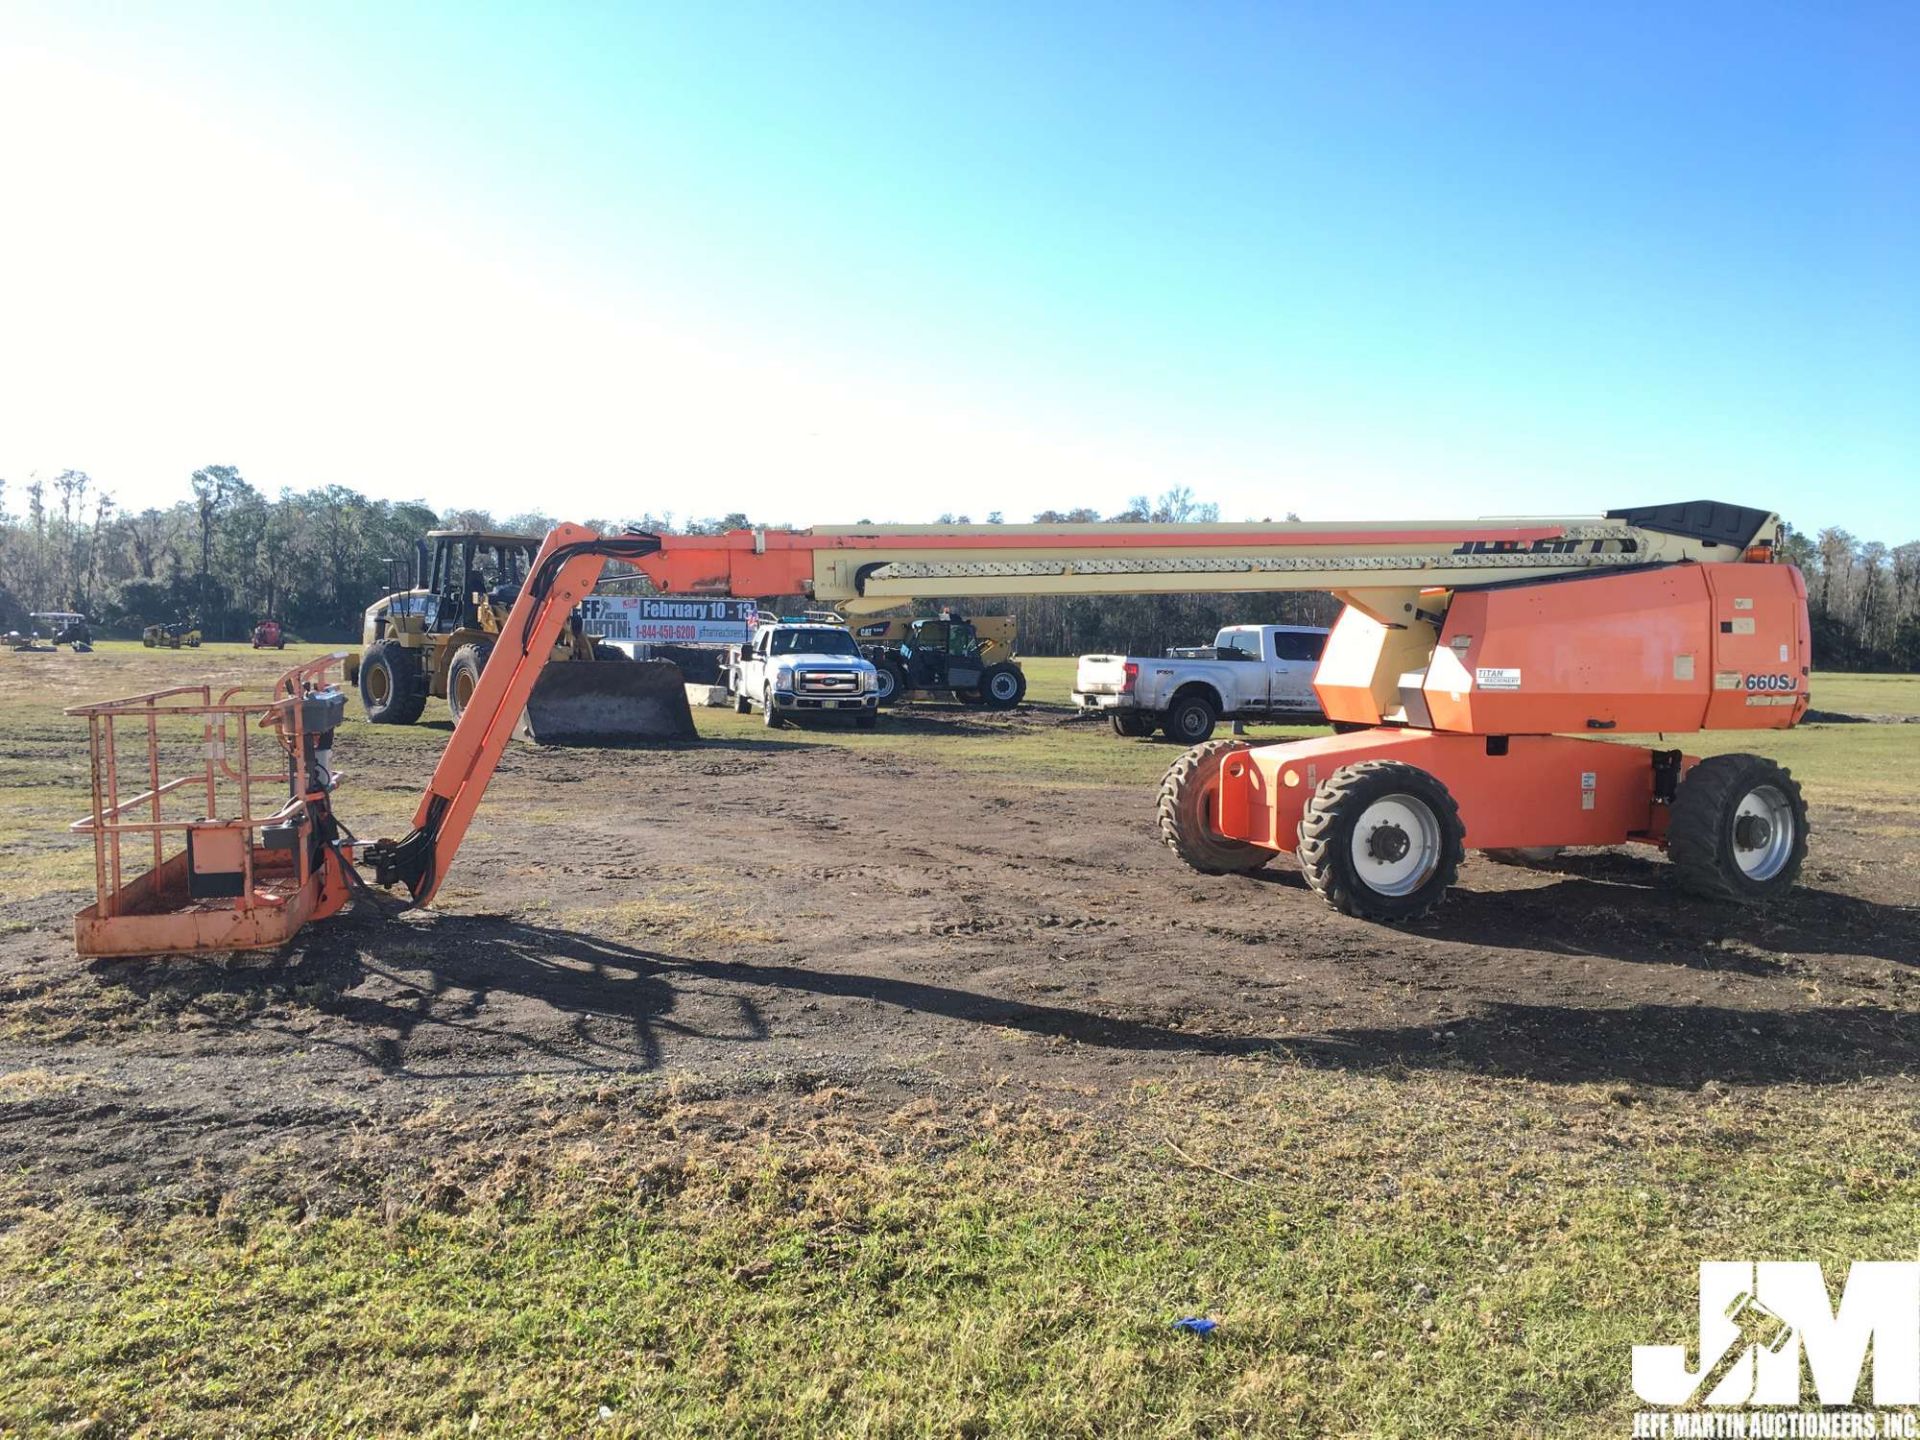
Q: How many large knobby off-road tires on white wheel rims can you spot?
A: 2